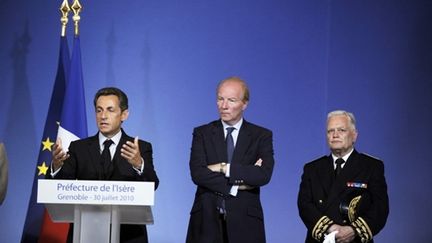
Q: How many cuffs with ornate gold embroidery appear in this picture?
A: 2